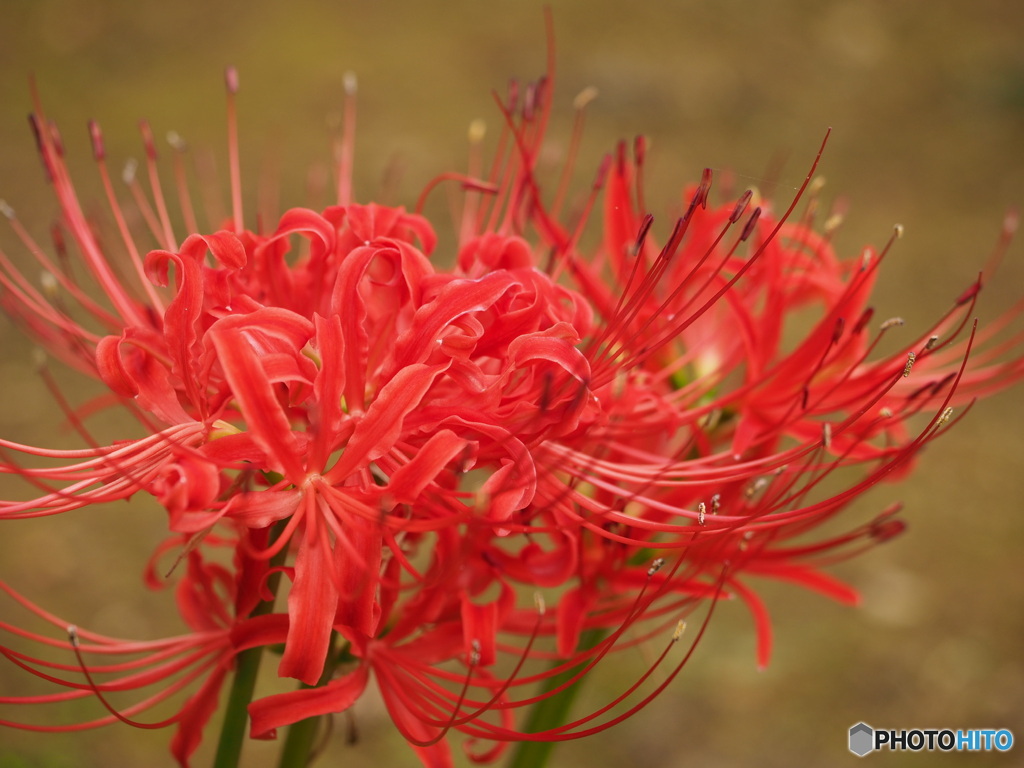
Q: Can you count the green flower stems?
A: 3